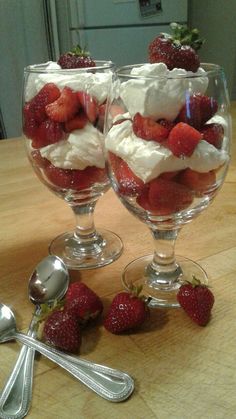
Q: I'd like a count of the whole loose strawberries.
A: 4